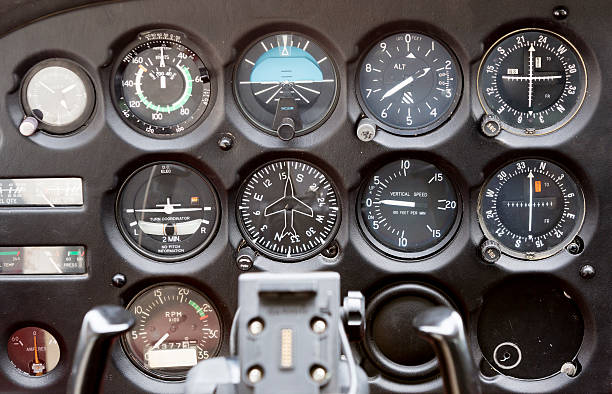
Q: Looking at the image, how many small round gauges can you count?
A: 2